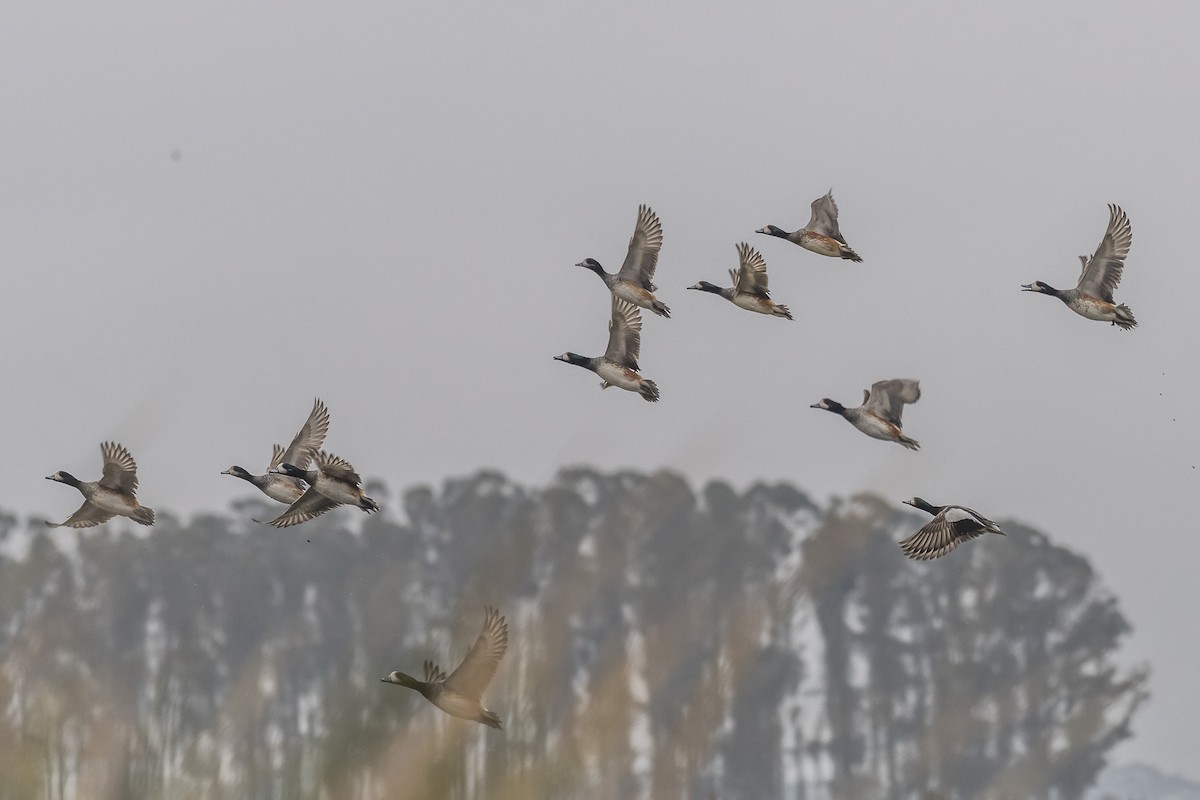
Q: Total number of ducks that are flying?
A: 11